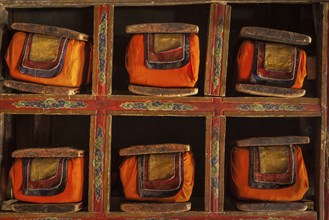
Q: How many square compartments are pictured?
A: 6